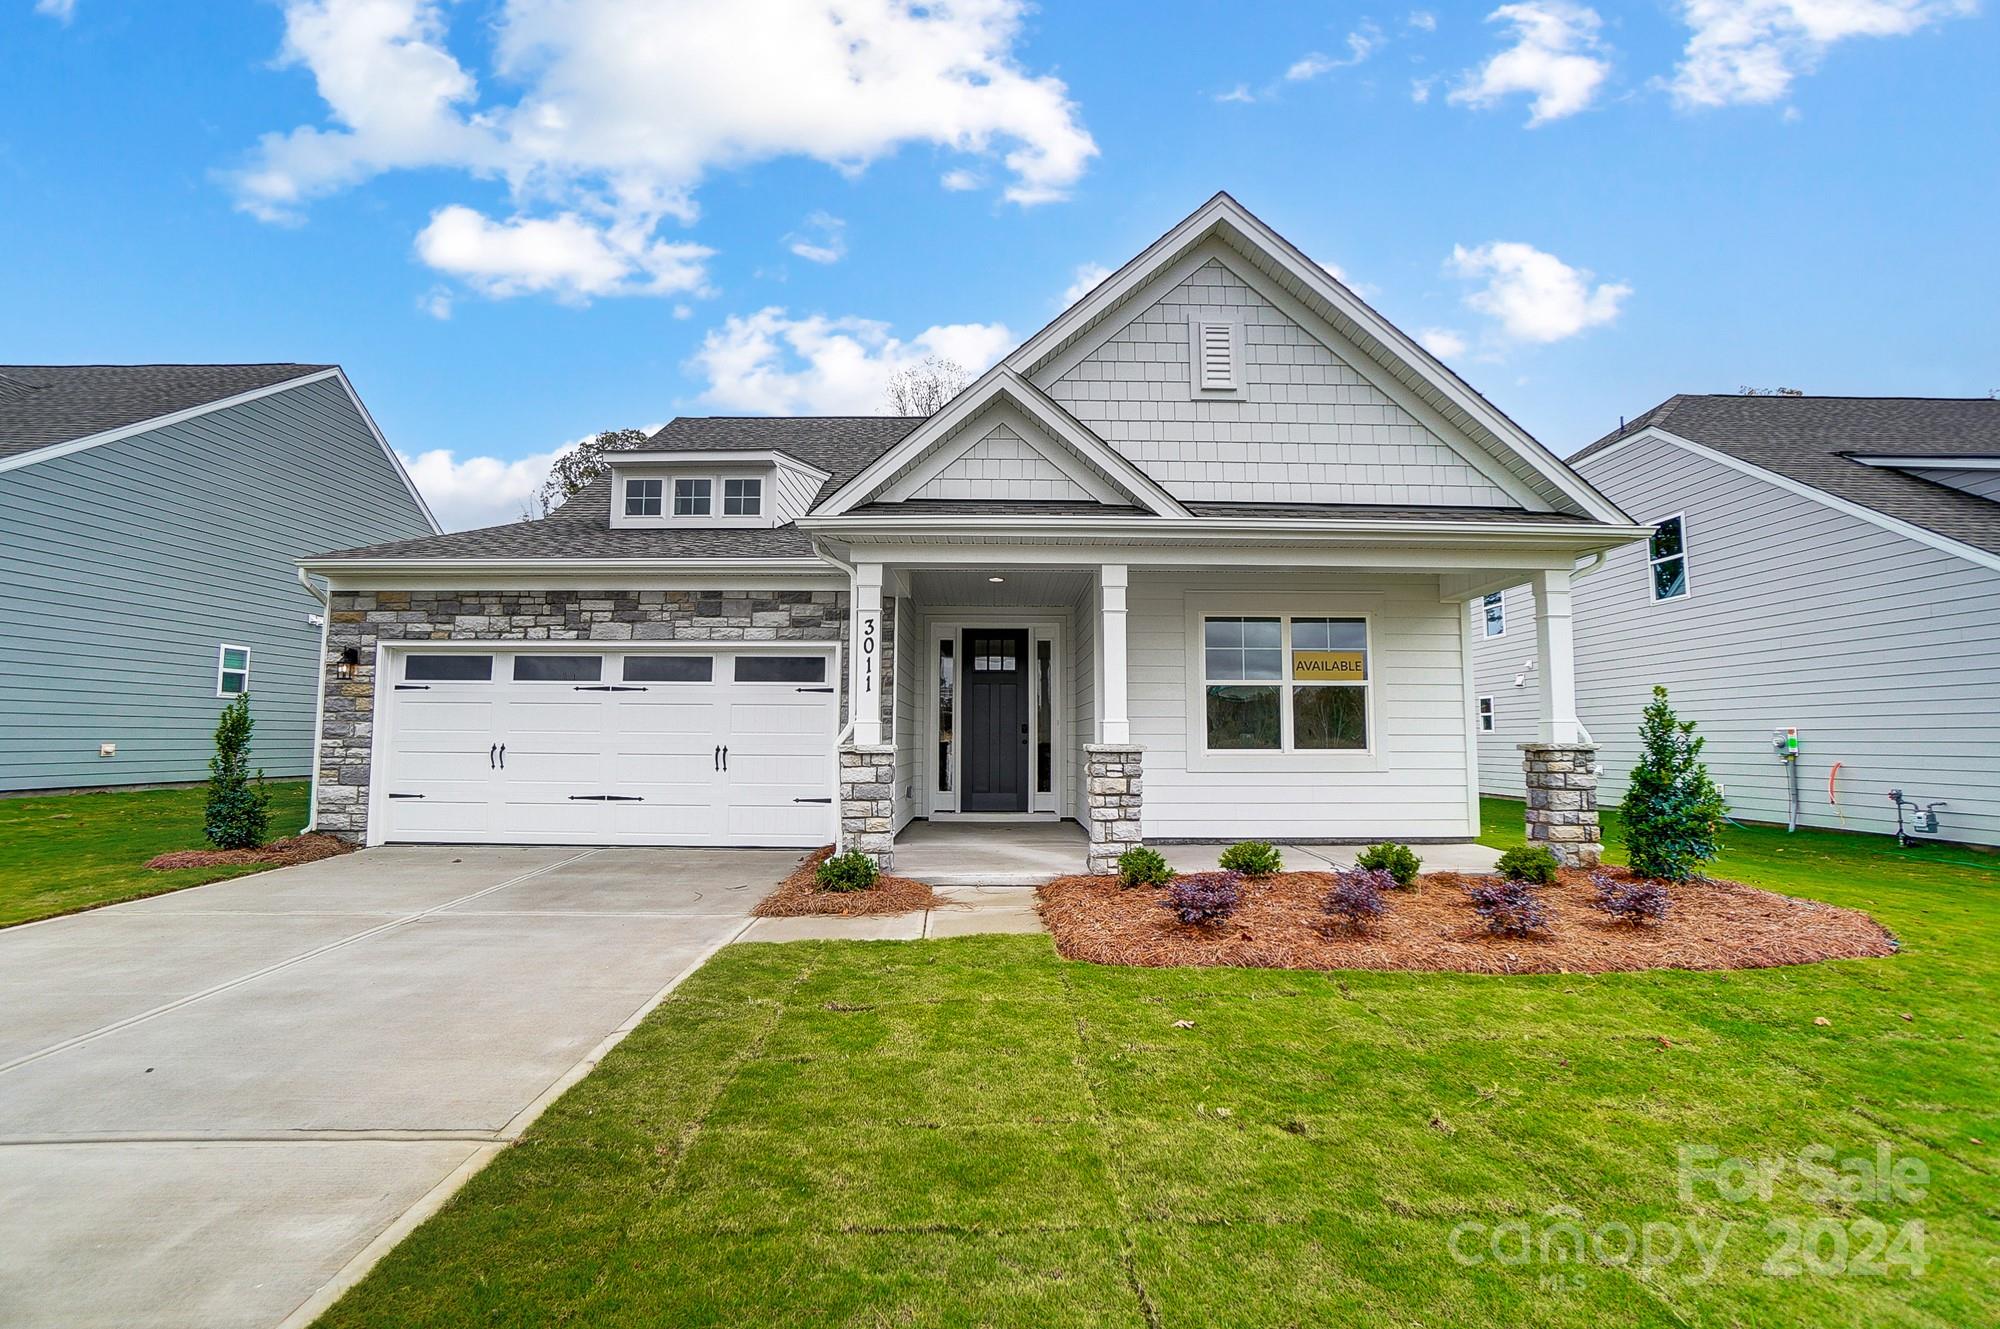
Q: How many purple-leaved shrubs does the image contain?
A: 4